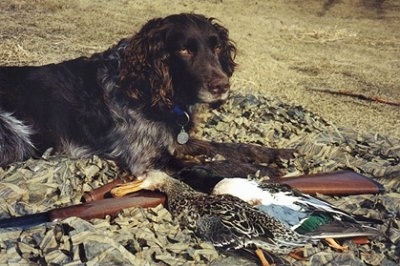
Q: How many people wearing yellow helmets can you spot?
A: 0